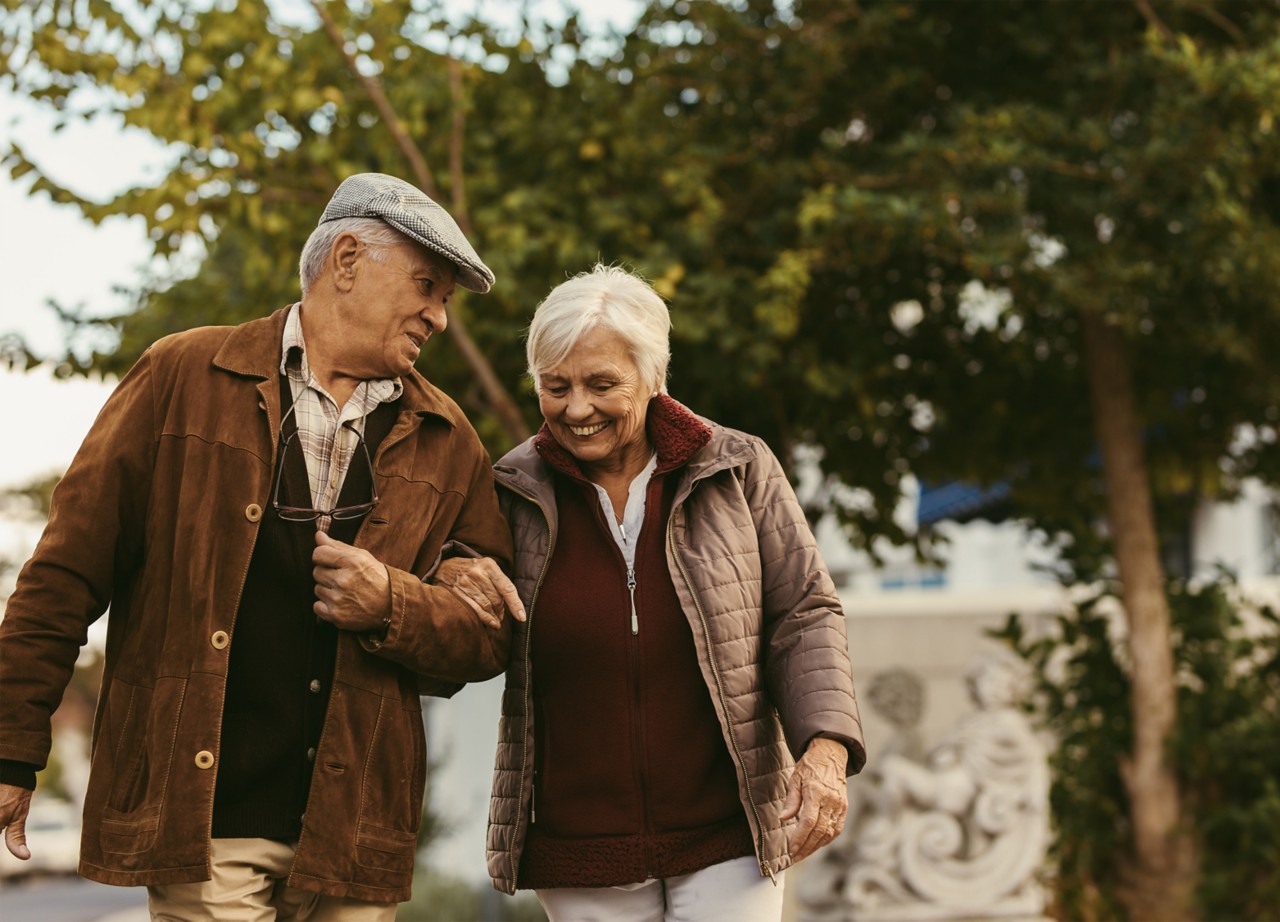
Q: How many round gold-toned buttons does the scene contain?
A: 3